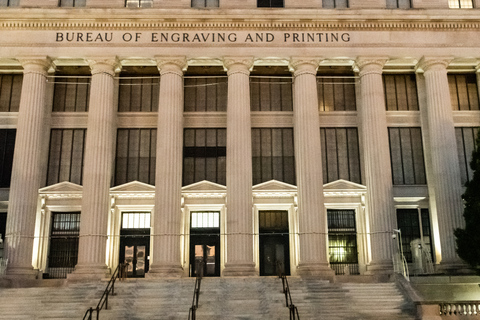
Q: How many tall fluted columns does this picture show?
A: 7